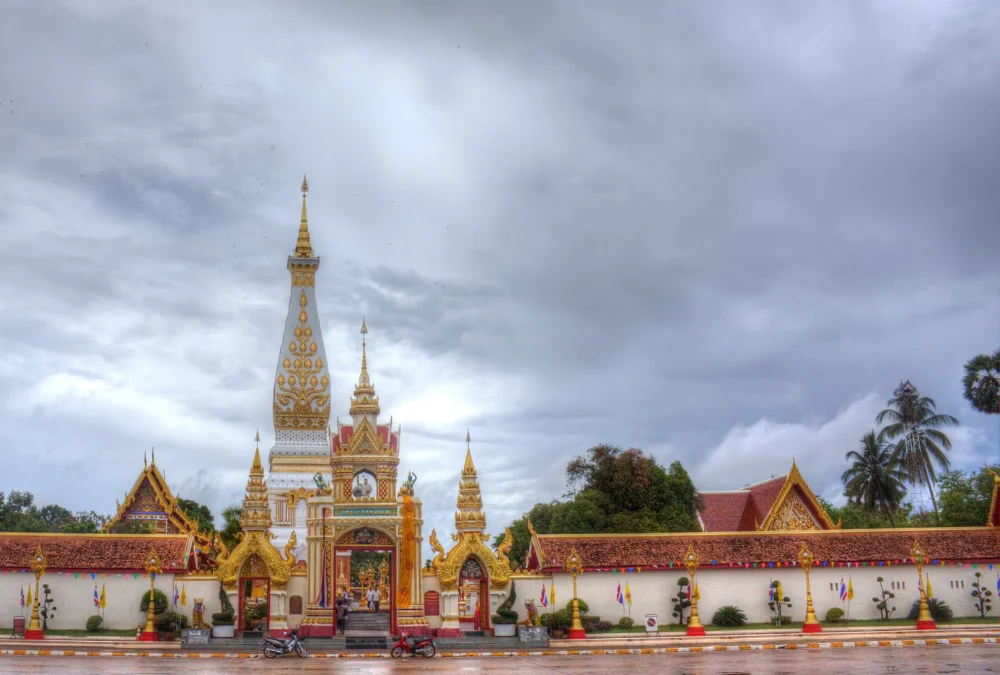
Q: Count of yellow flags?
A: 9